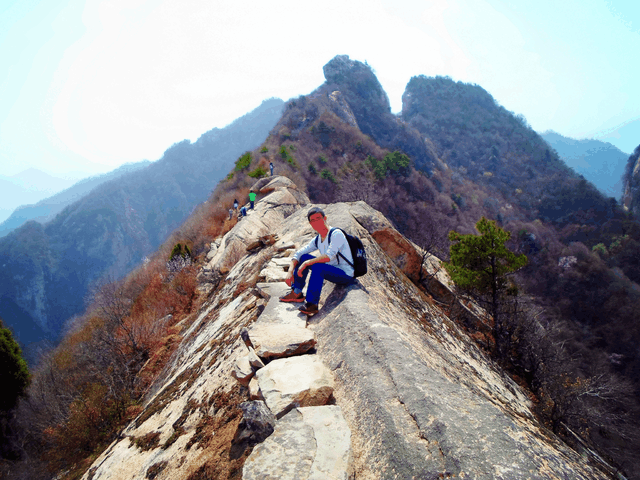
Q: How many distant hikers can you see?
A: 5